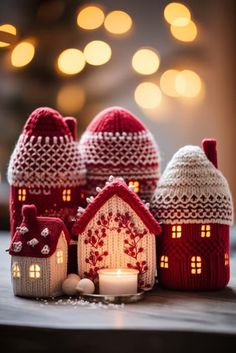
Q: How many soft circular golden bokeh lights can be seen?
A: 13